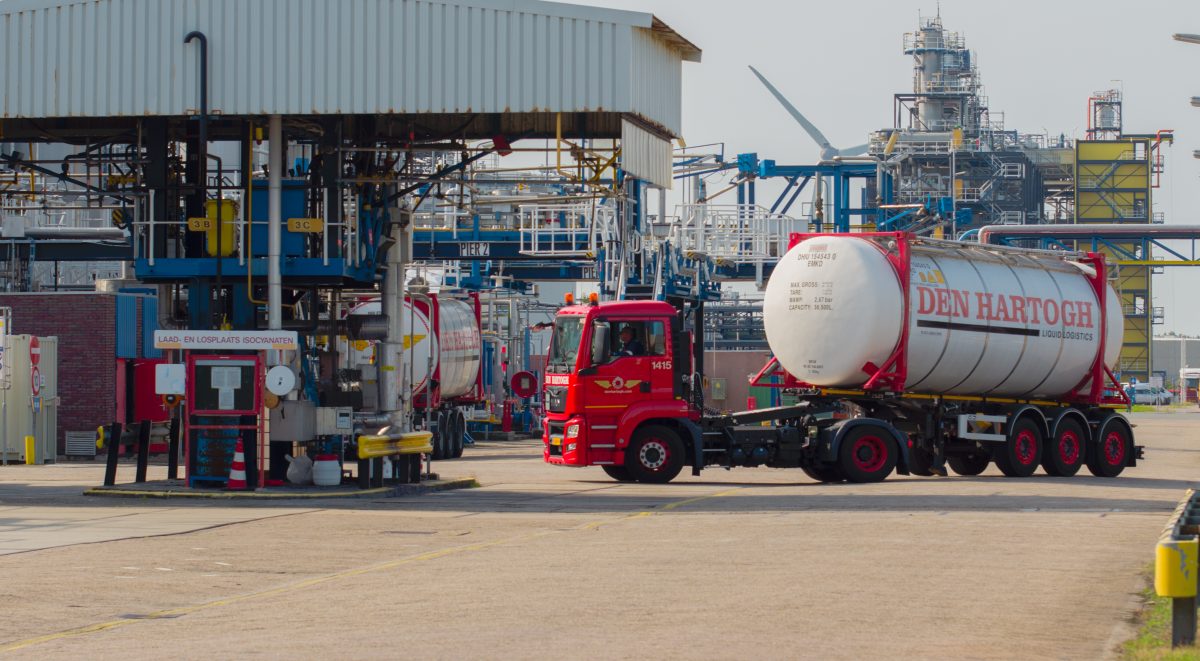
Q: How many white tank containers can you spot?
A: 2